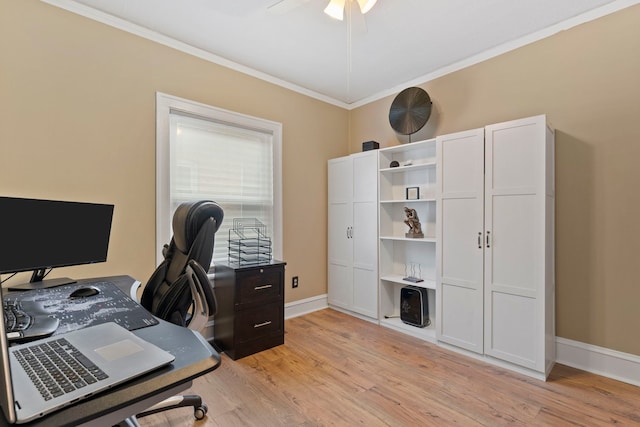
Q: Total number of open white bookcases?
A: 1